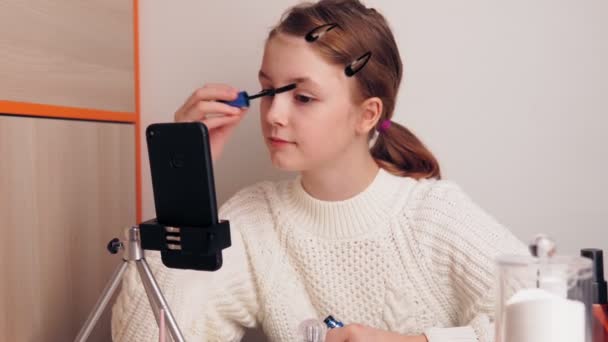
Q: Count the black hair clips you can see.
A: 2